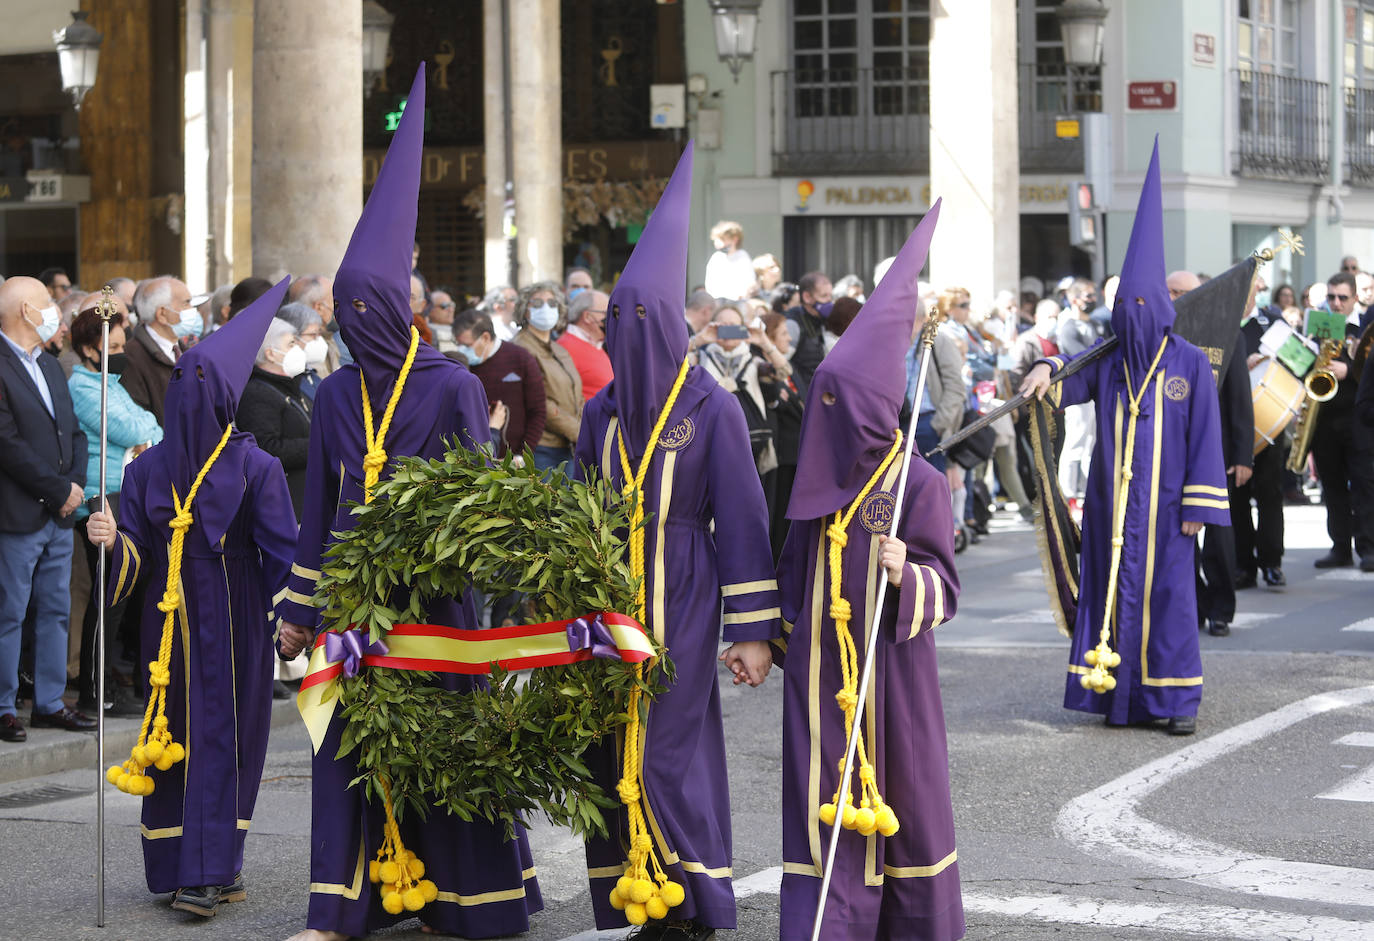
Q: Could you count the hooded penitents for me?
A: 5